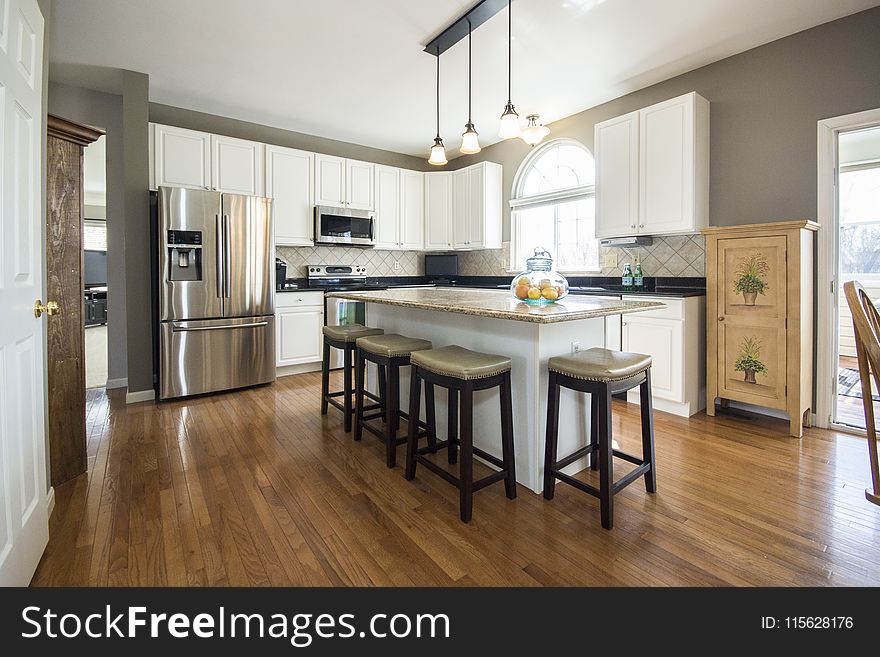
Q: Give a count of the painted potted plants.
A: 2